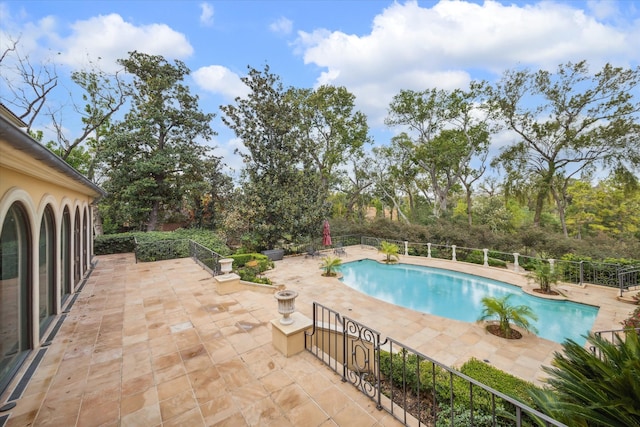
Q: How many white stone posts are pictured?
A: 6